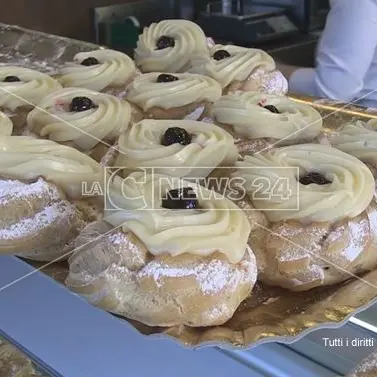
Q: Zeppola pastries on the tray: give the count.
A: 13